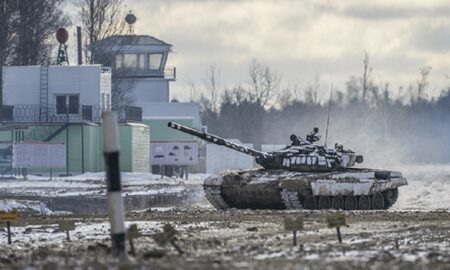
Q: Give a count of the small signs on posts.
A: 6